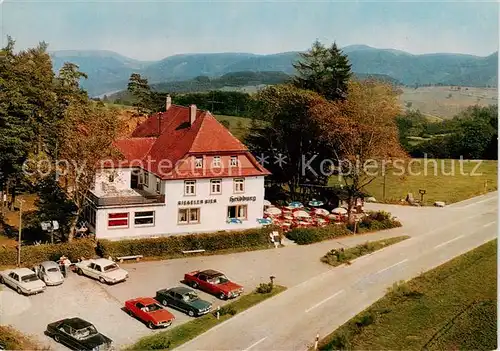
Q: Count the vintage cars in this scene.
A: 7